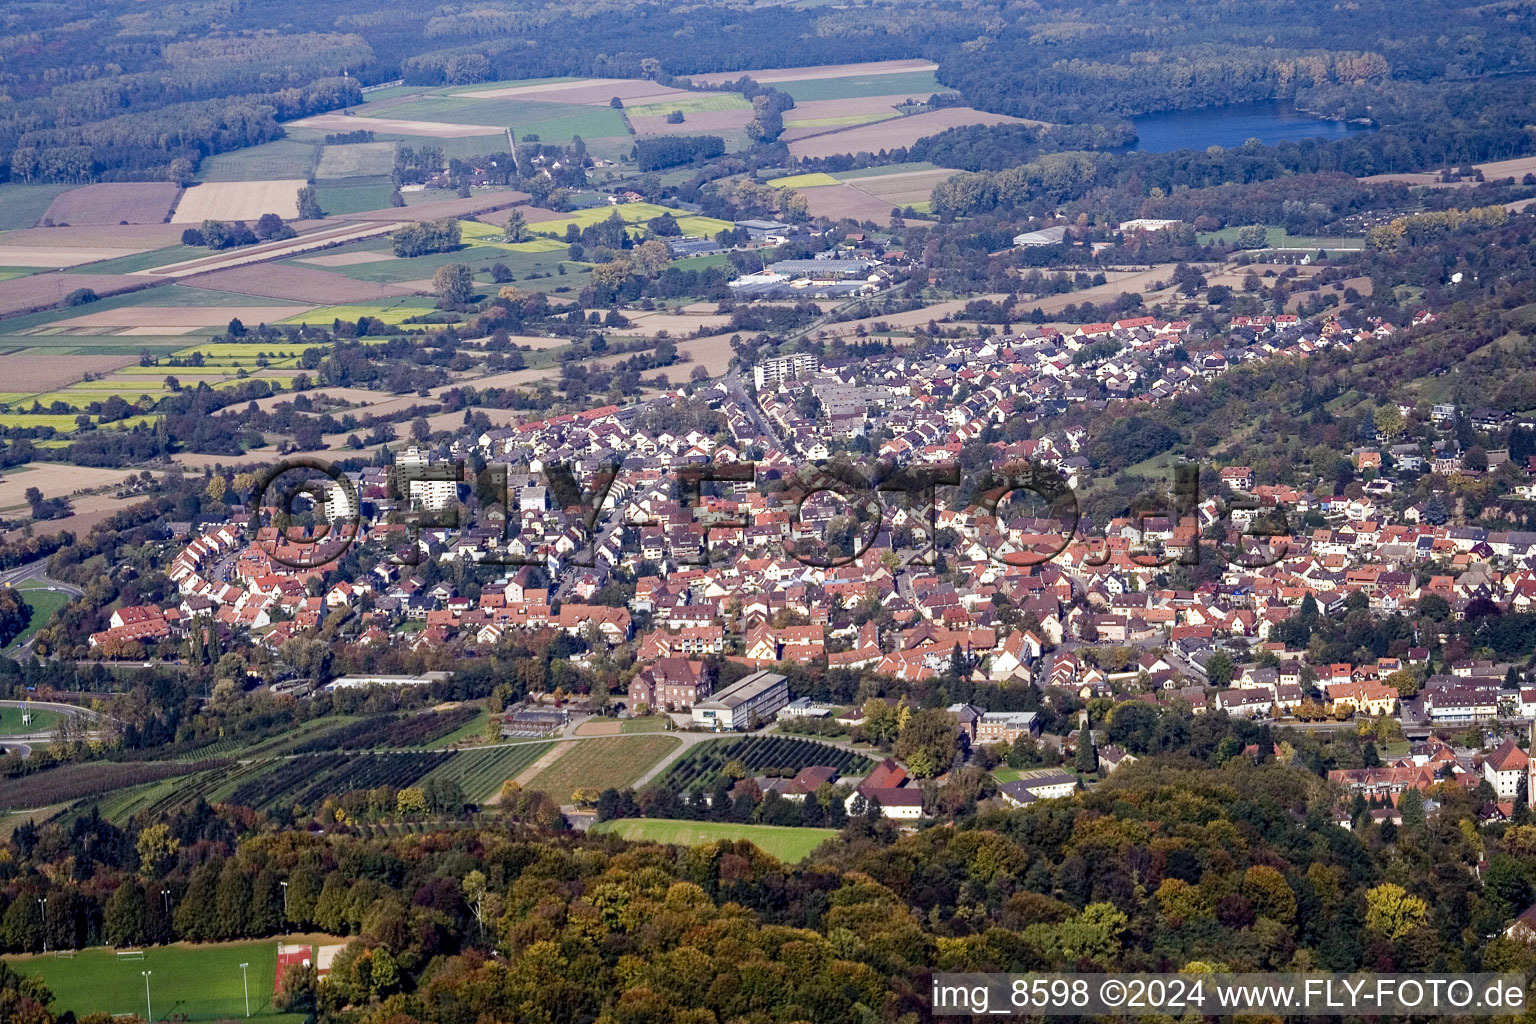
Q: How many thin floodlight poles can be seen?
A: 5